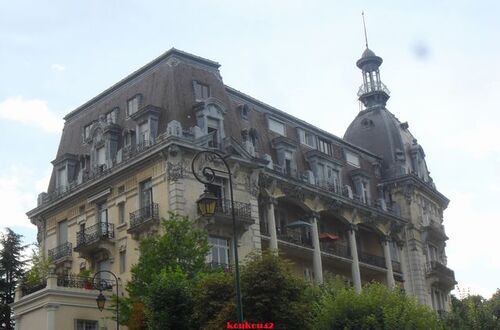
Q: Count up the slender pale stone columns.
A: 4